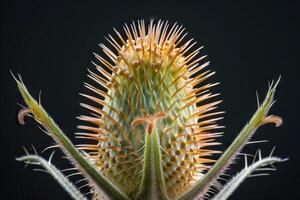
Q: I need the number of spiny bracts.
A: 5